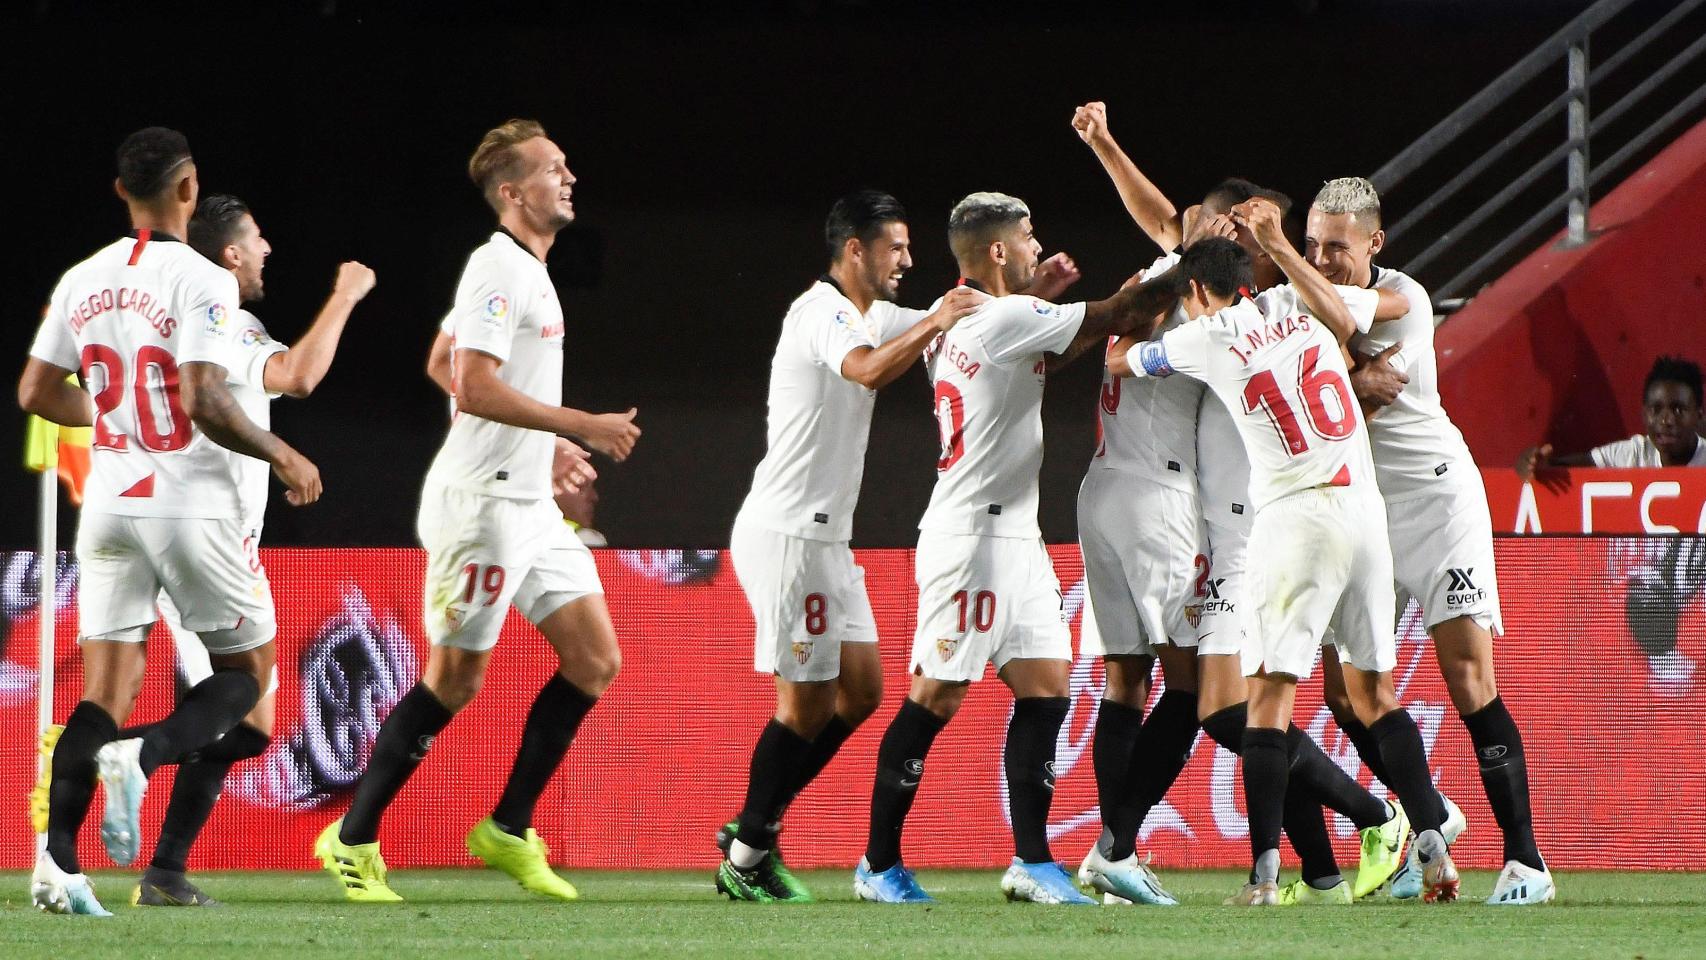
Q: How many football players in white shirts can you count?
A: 9